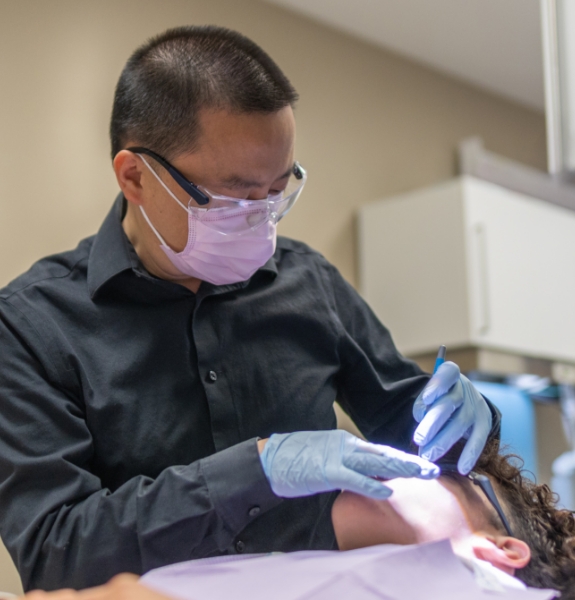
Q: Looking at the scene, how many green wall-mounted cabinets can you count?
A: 0